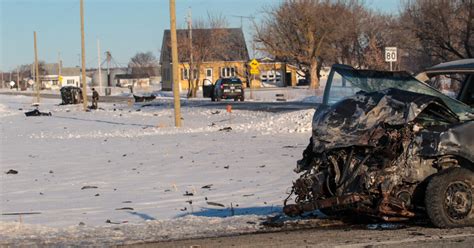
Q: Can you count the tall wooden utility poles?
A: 3